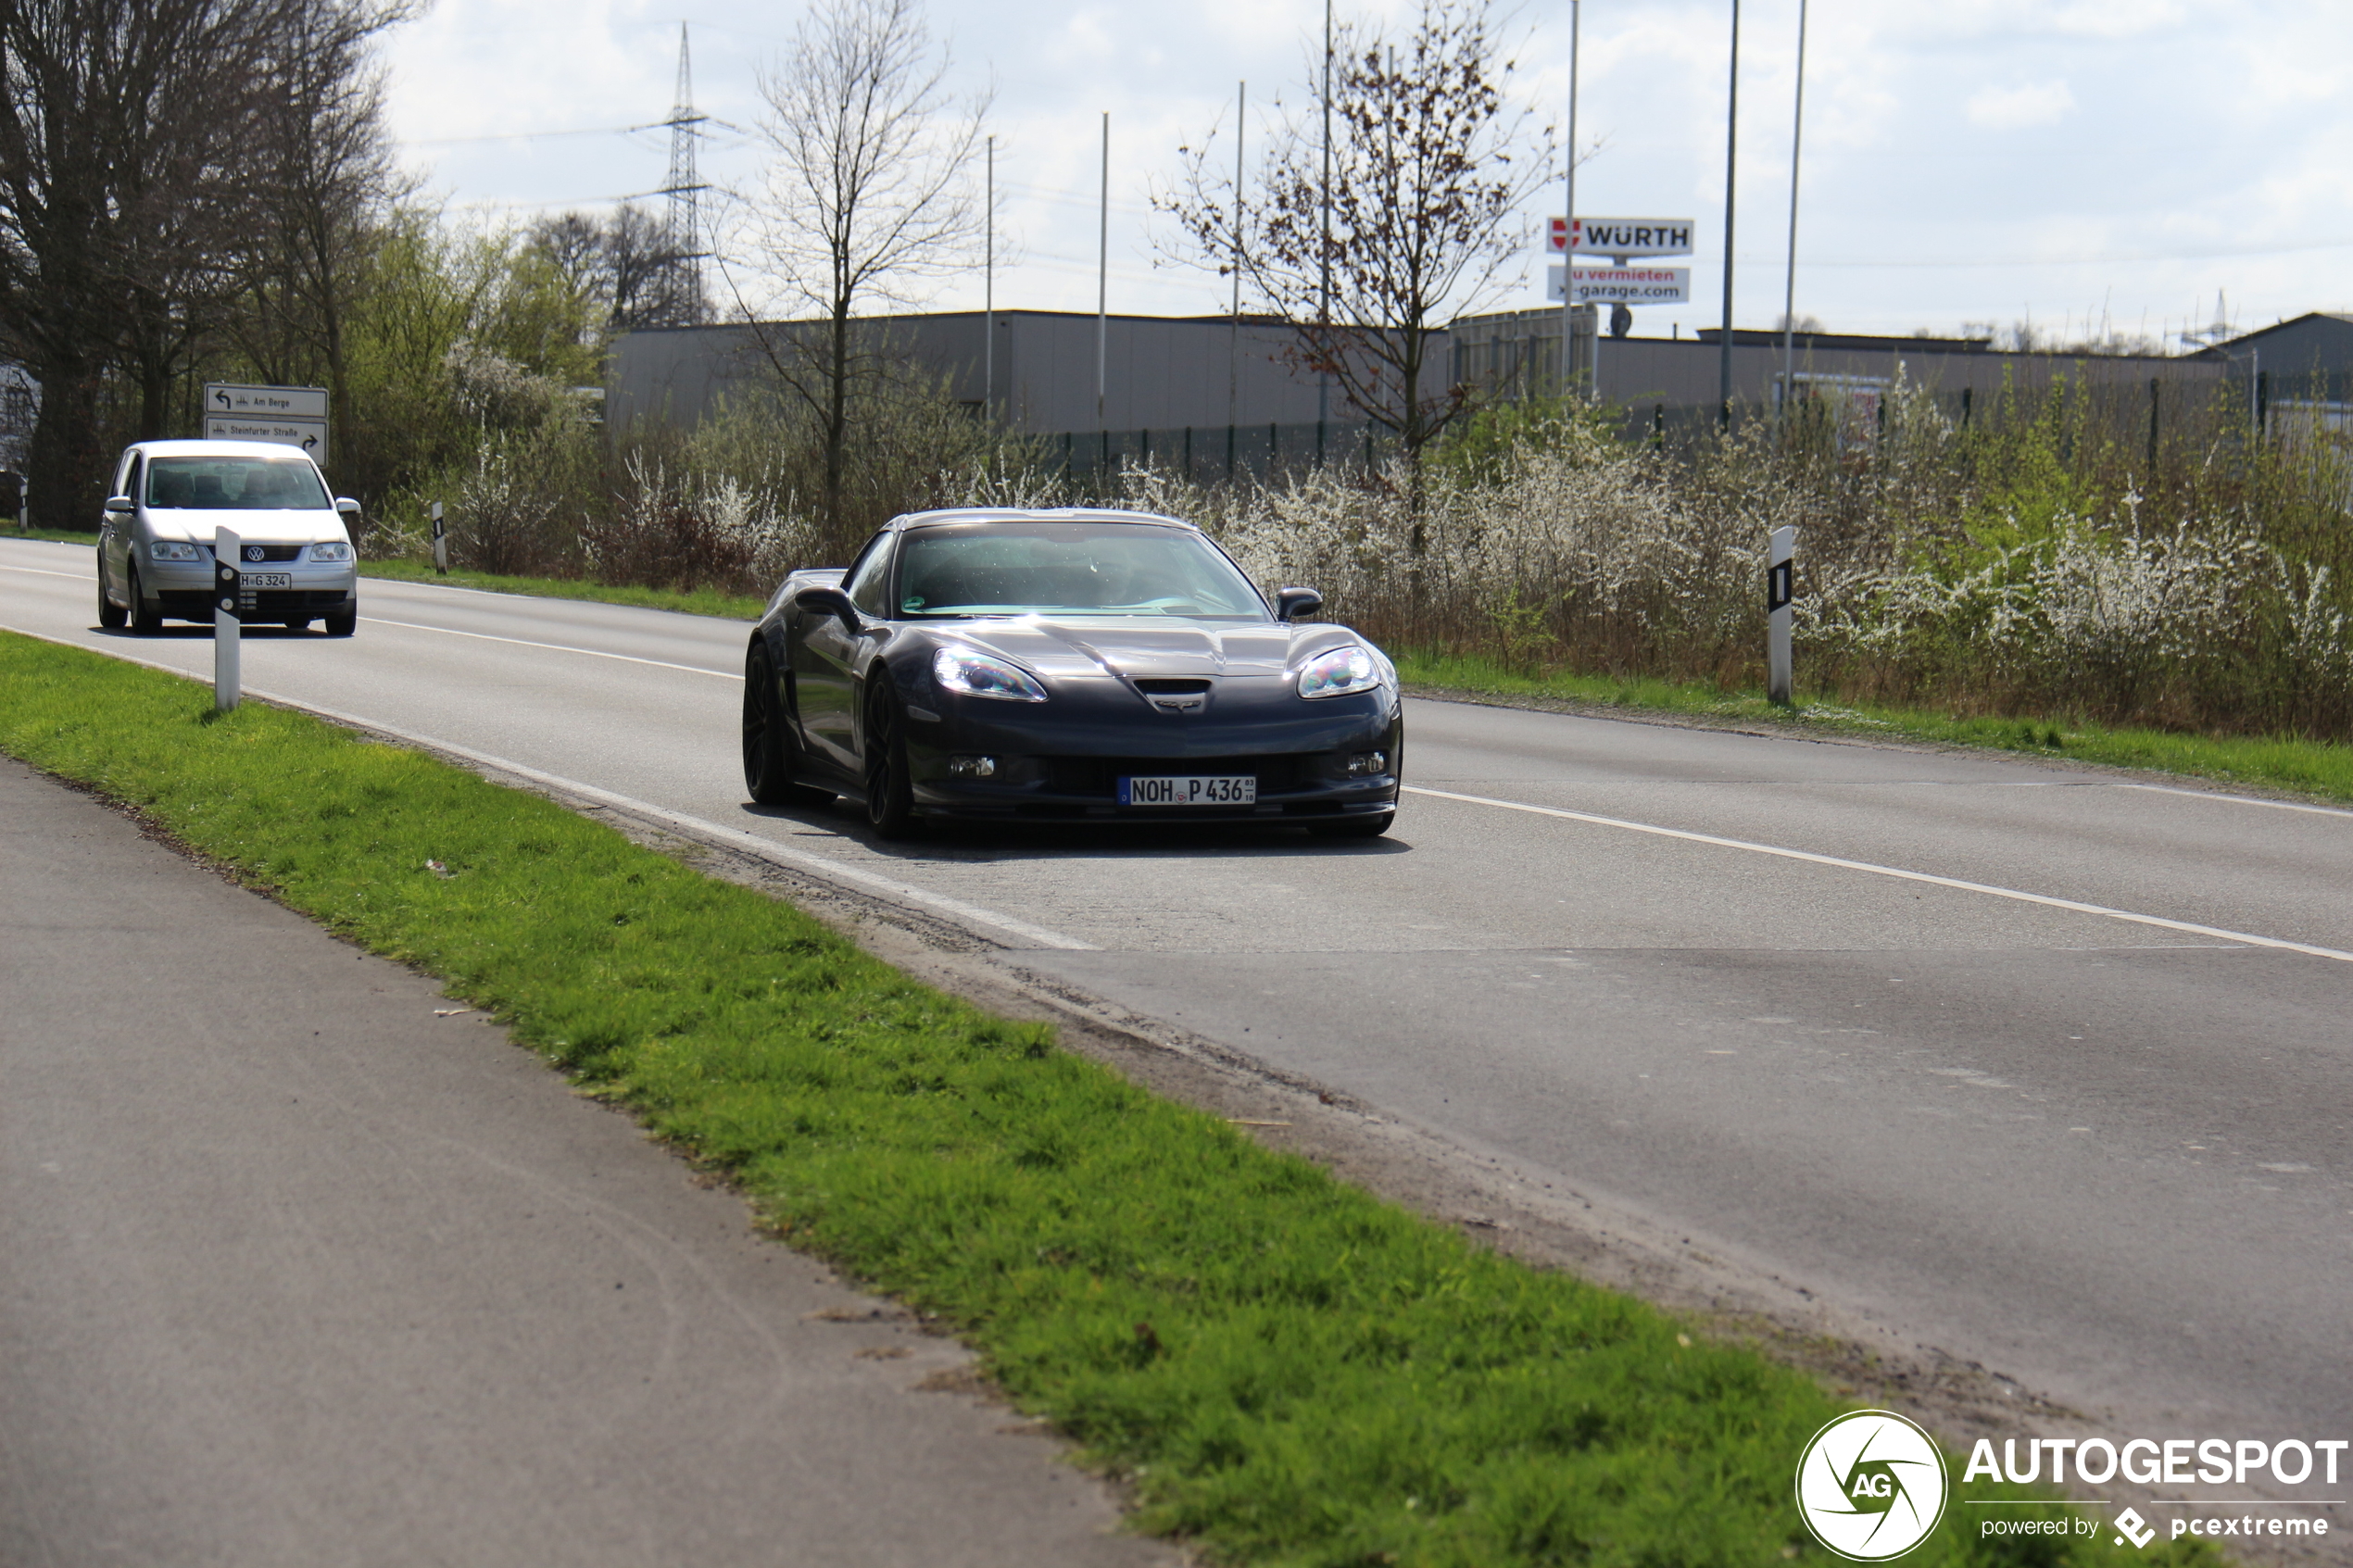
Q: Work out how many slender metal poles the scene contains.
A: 8